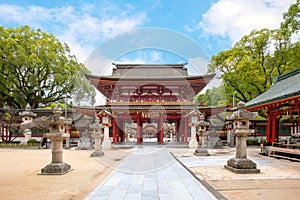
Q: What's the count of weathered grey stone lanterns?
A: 5